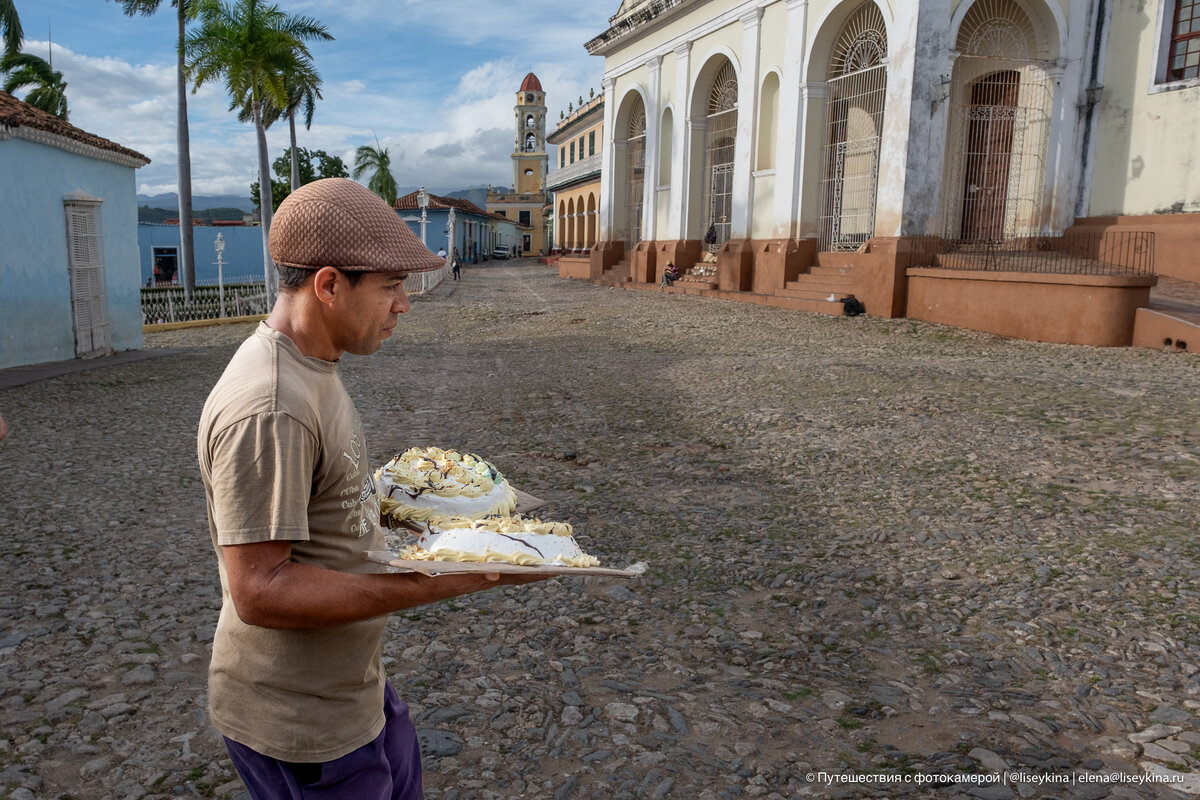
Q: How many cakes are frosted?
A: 2